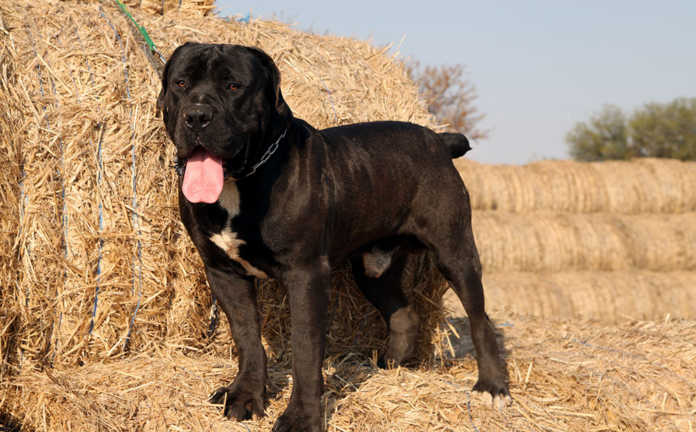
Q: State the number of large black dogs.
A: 1